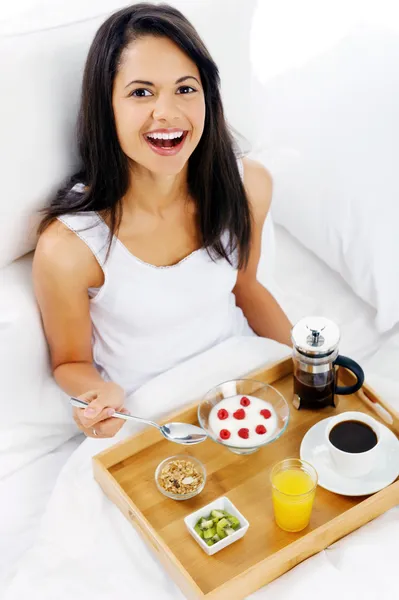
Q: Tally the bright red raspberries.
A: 7